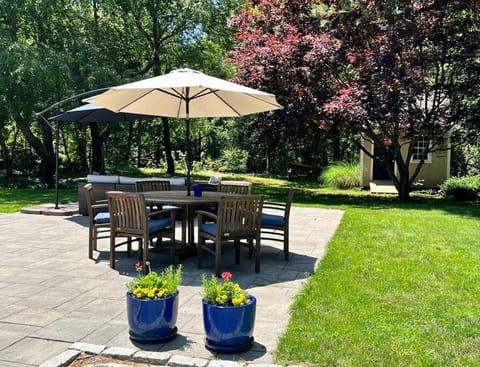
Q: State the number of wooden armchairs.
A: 6